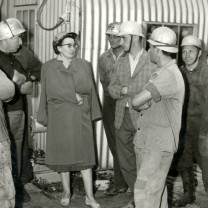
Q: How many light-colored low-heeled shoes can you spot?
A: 2